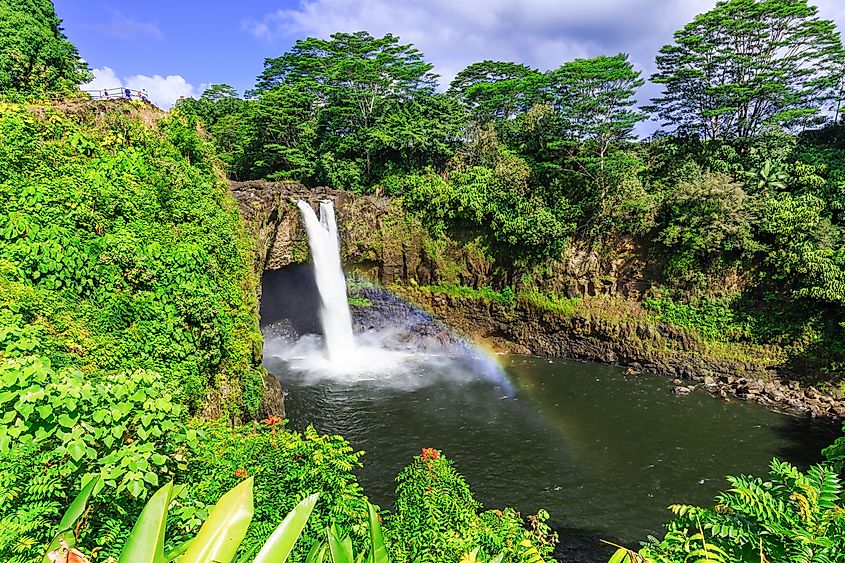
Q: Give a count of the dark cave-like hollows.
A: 1